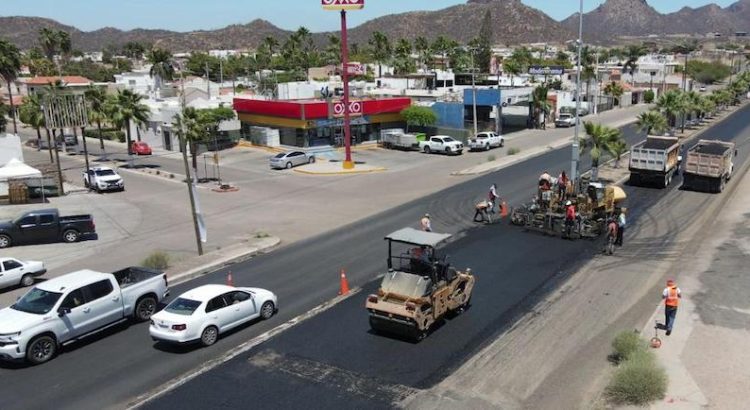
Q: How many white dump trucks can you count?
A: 2